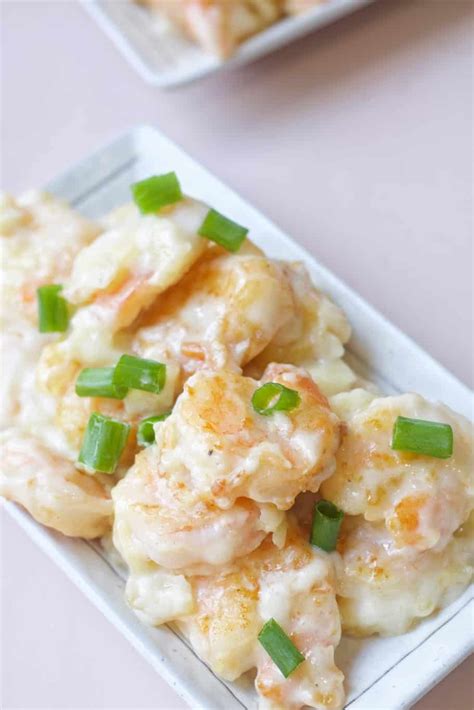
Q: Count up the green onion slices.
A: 11